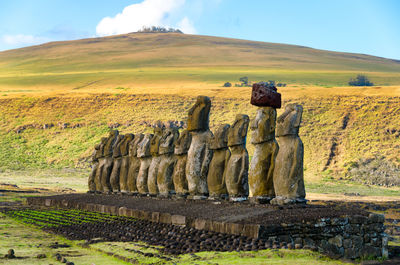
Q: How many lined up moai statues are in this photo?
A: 15